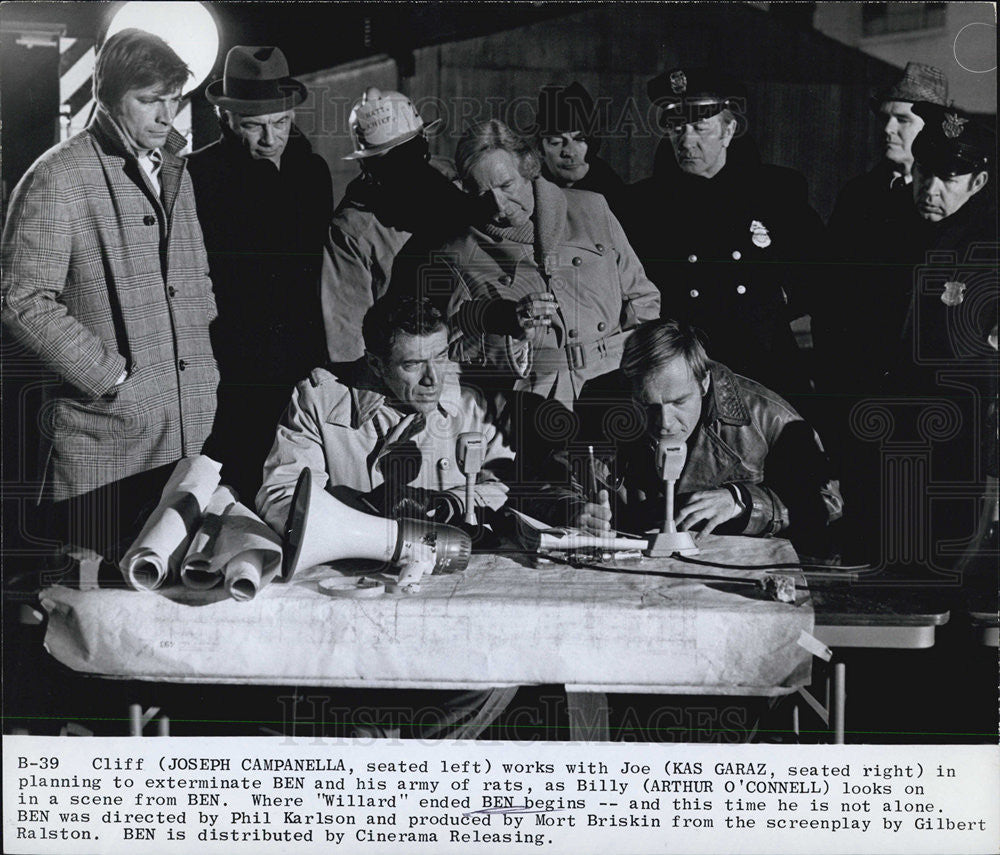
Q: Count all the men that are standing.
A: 8